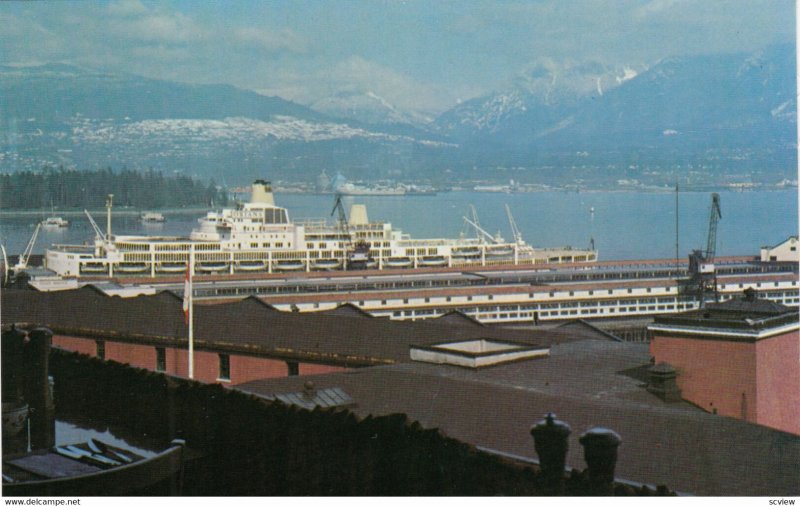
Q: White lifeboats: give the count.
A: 12